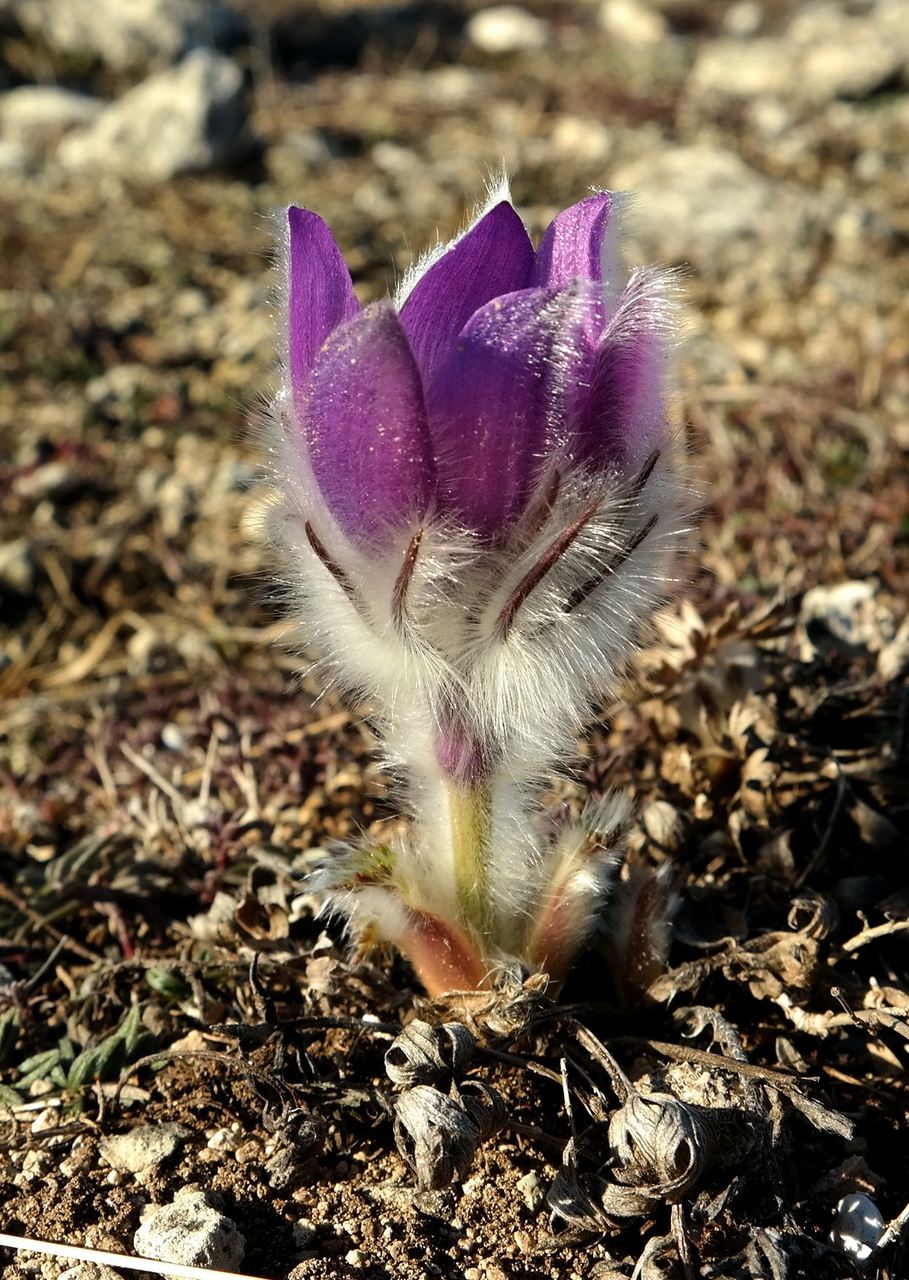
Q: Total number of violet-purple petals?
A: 6